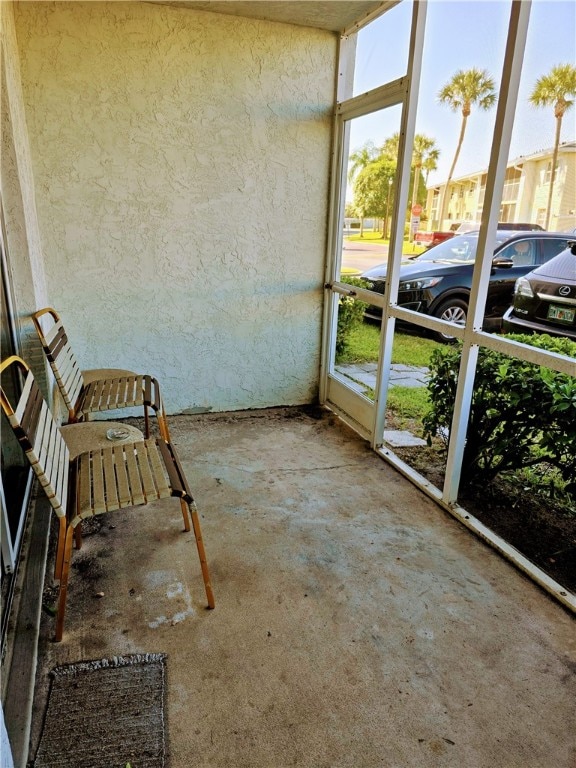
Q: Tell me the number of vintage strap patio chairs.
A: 2